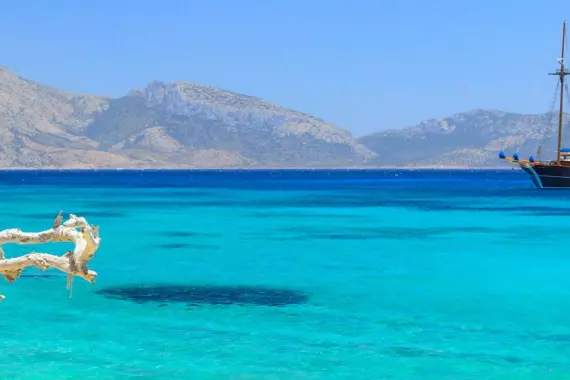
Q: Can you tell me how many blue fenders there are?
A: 3